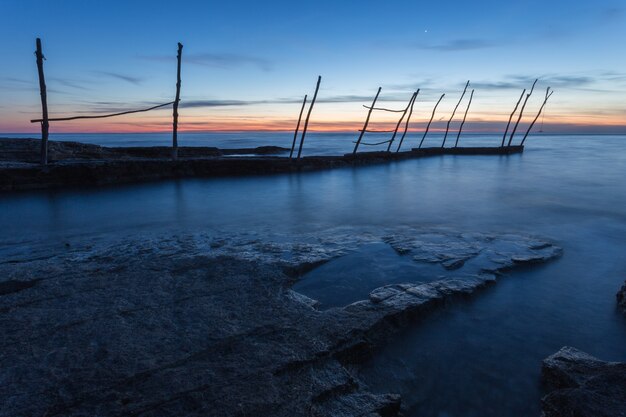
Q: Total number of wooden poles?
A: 13